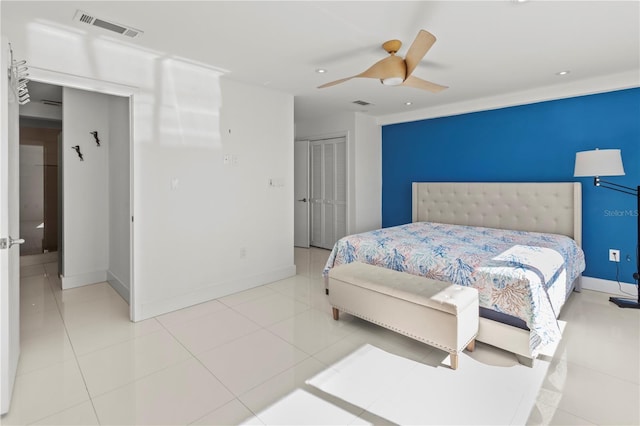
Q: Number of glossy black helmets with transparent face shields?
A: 0